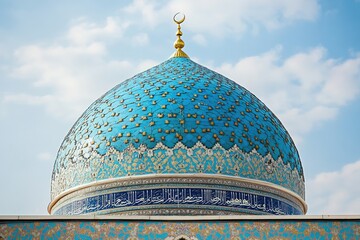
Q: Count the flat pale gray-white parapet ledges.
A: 1